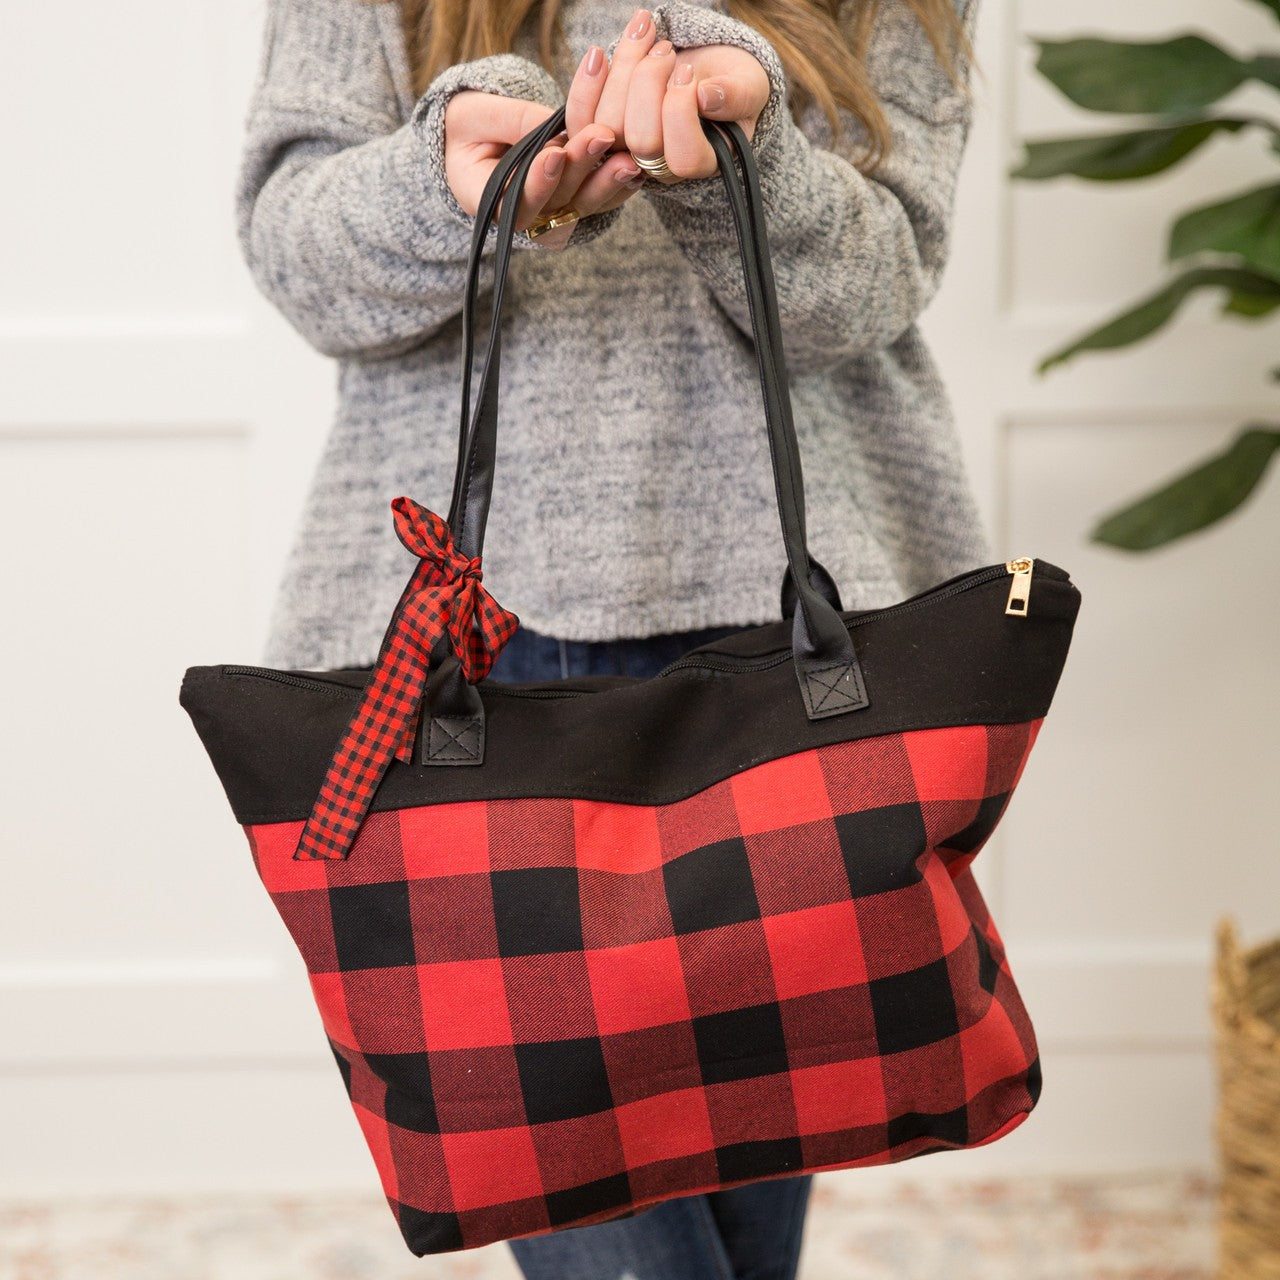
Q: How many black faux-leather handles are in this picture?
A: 2